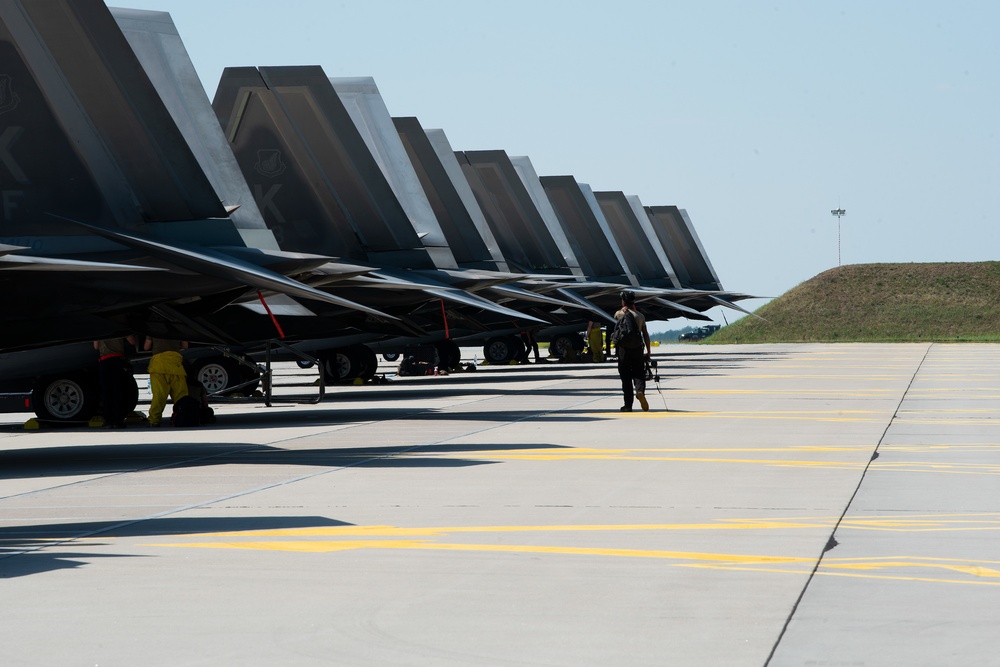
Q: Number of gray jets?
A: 7